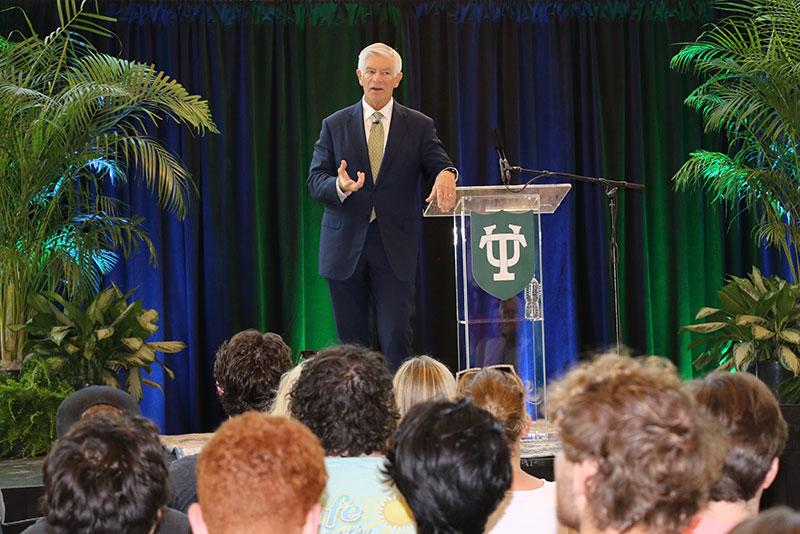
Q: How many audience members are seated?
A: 12